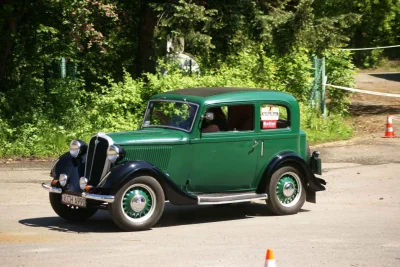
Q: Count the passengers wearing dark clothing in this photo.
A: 1